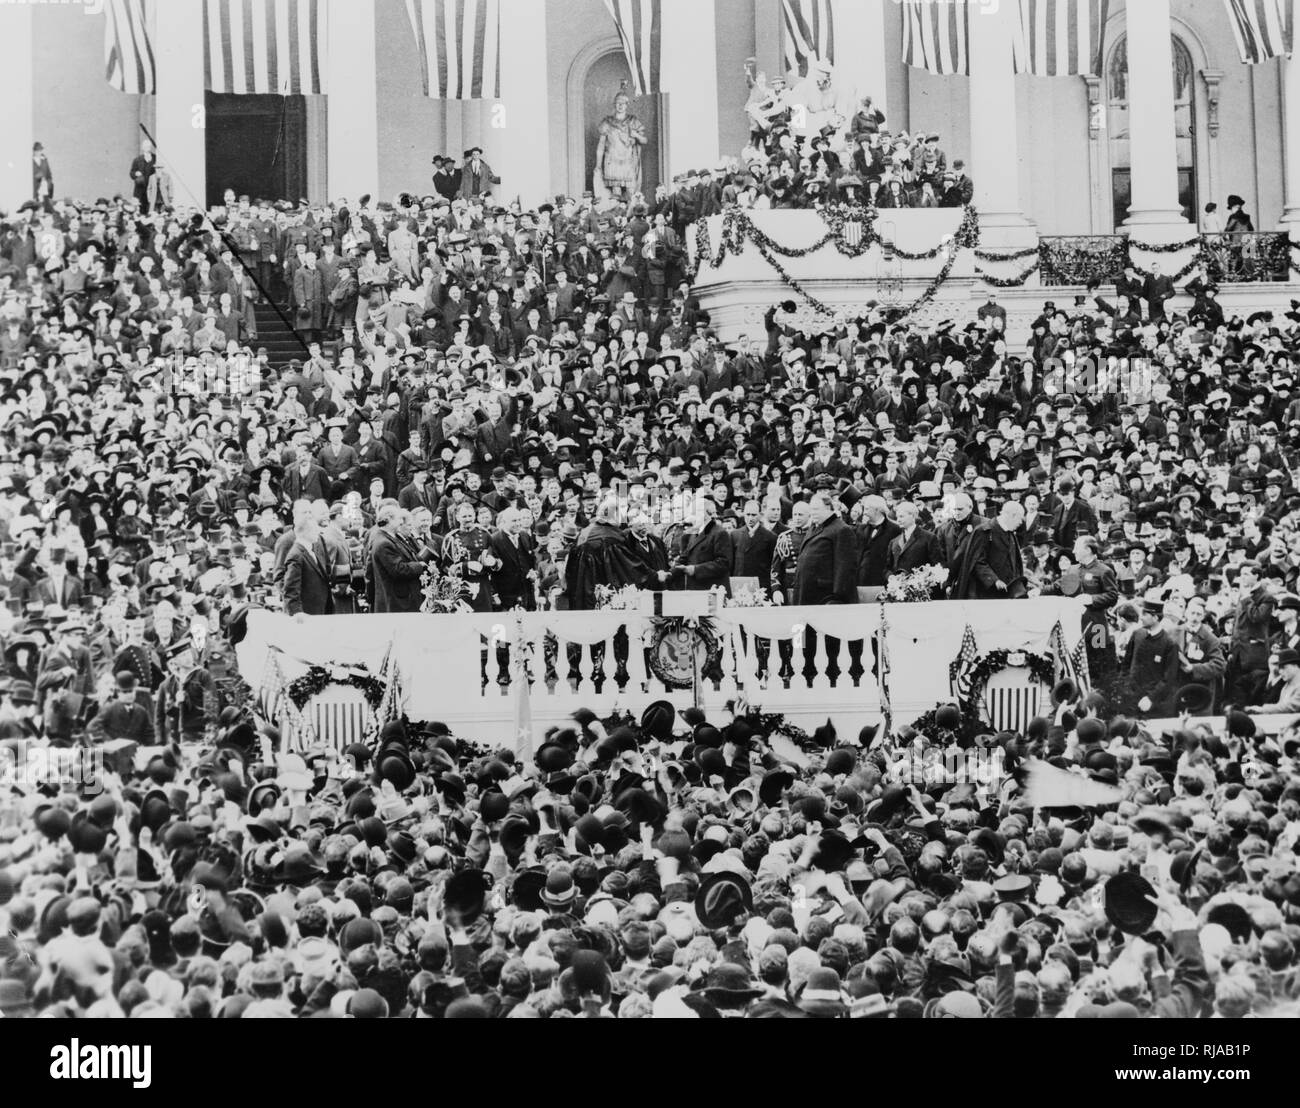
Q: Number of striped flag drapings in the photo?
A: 8